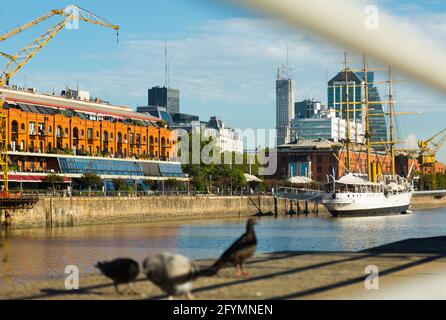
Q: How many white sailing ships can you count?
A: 1